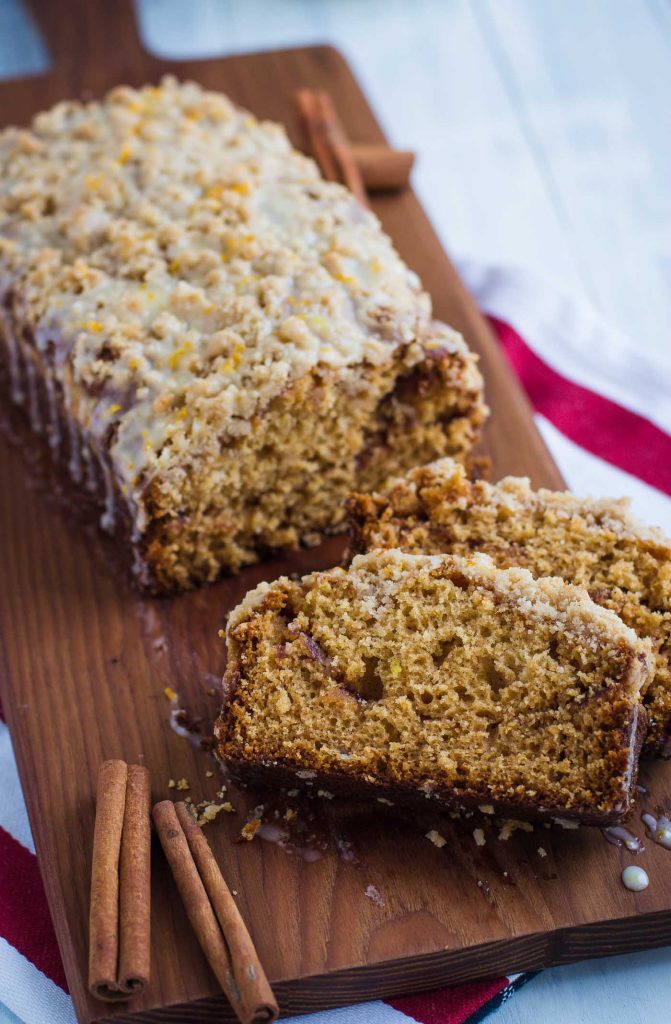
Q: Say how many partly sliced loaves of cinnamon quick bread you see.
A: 1